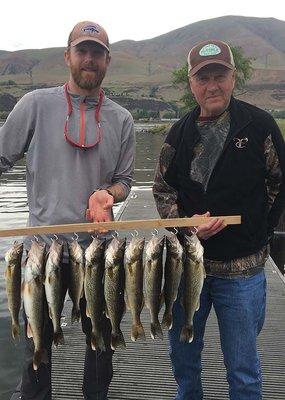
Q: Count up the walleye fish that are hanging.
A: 10